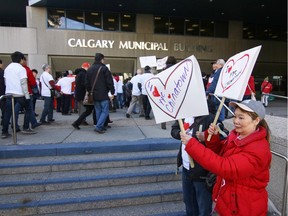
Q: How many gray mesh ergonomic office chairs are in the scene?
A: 0